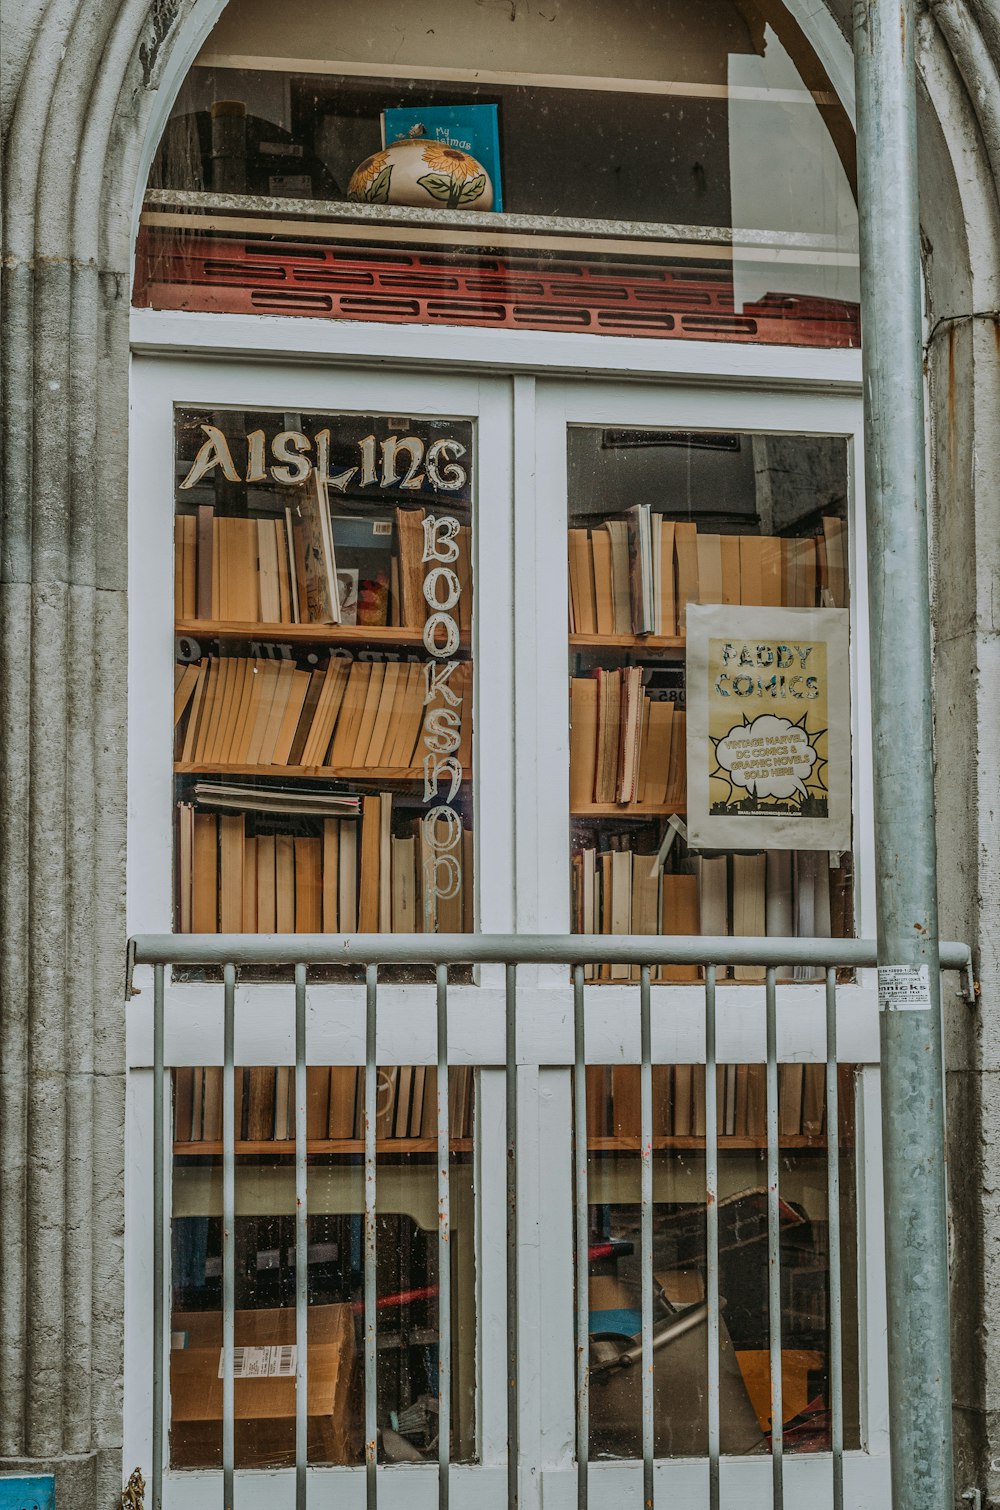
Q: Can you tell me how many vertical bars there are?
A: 11